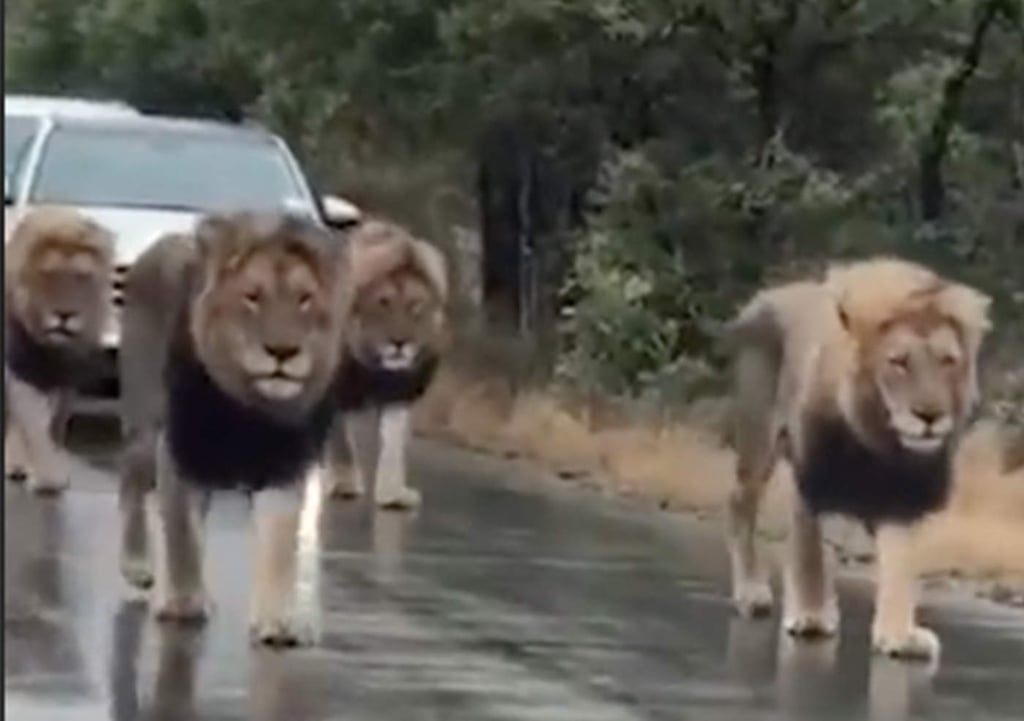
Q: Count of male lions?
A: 4